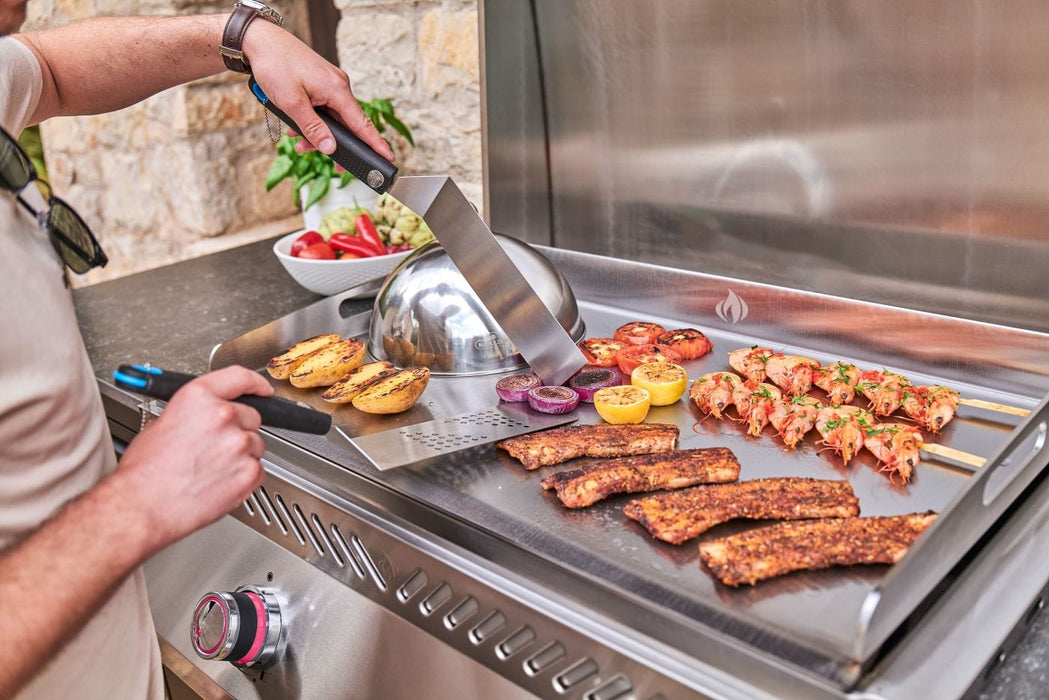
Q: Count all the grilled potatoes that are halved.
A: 4